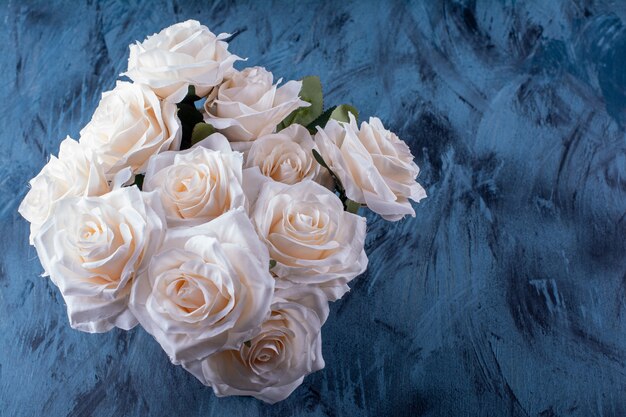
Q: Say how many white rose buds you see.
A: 11